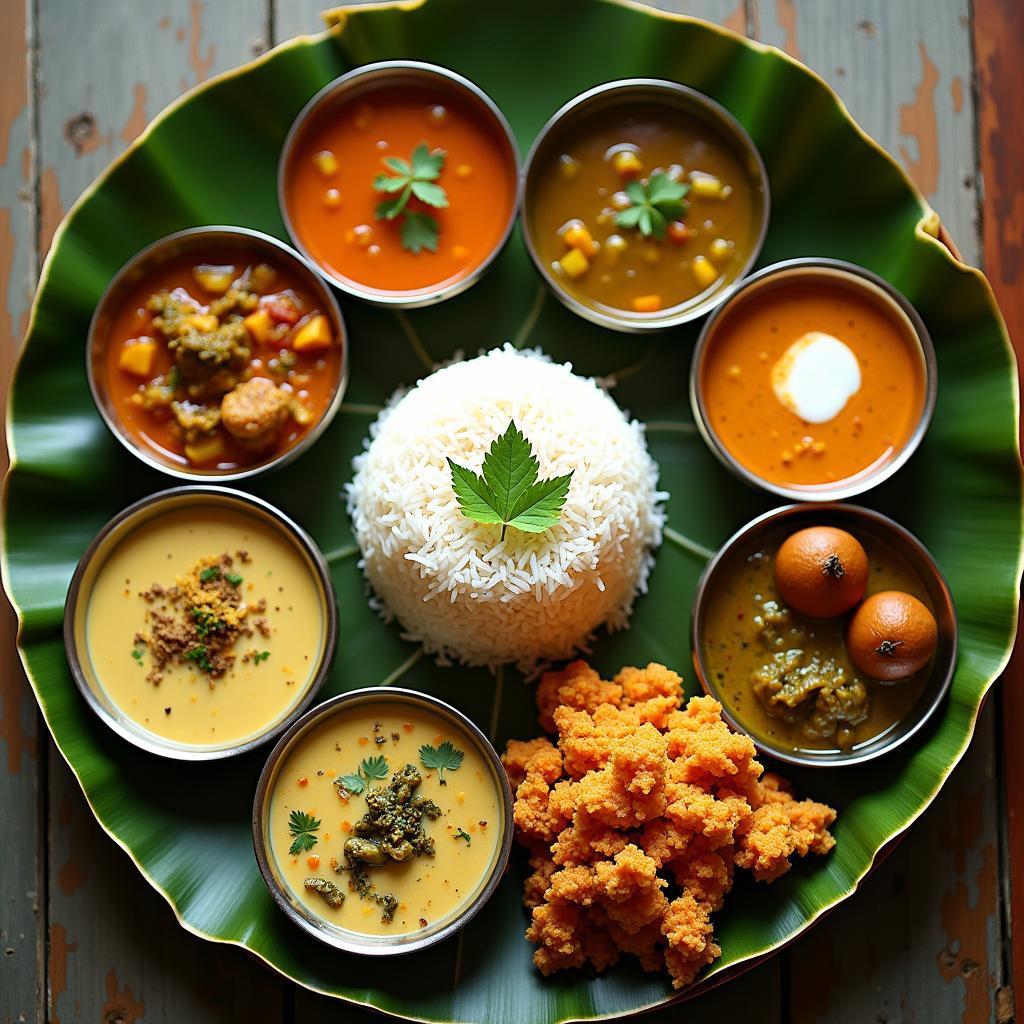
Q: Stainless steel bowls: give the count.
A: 7